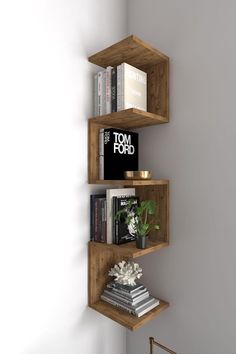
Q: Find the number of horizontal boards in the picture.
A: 5